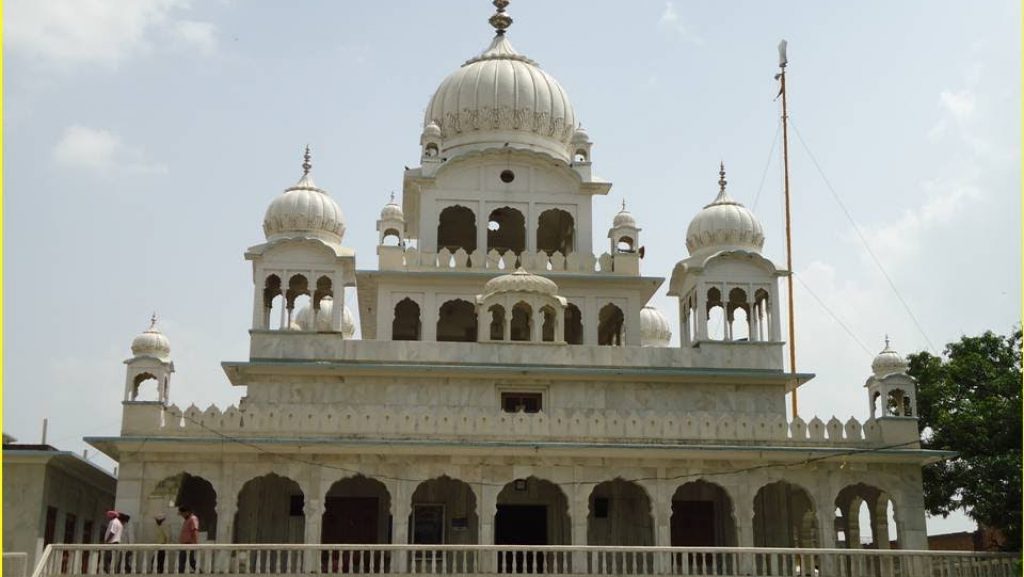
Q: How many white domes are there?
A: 12